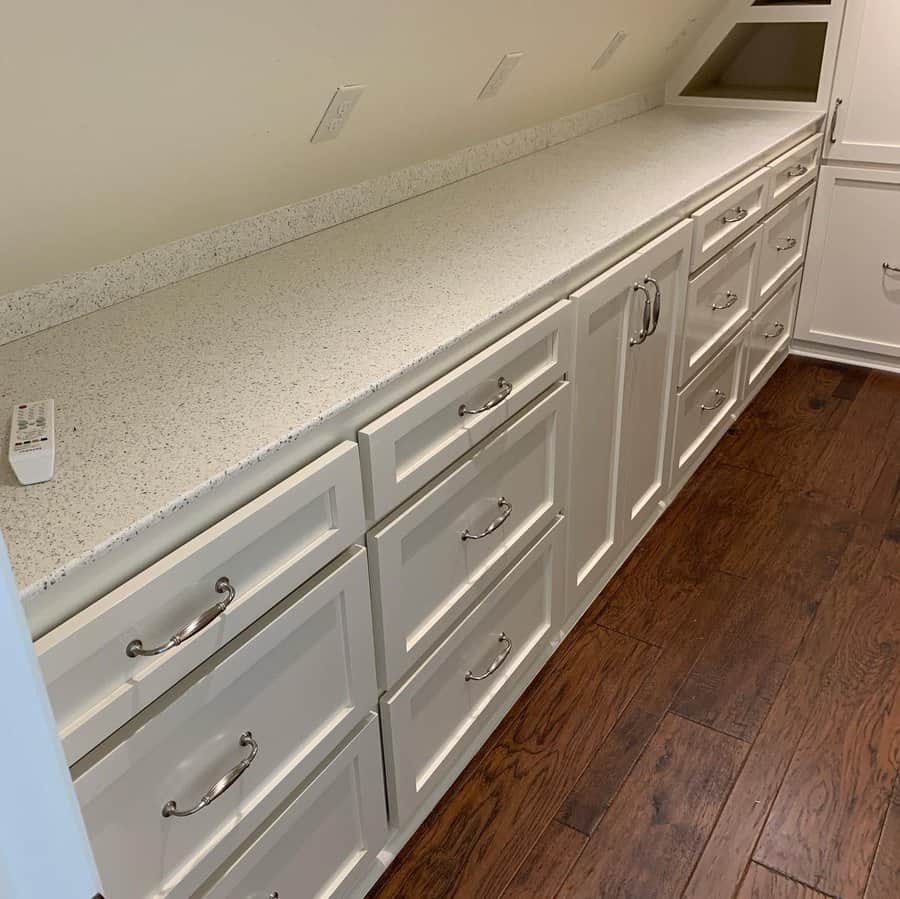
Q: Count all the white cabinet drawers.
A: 12